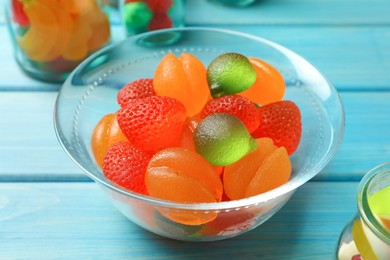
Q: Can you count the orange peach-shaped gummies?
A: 5